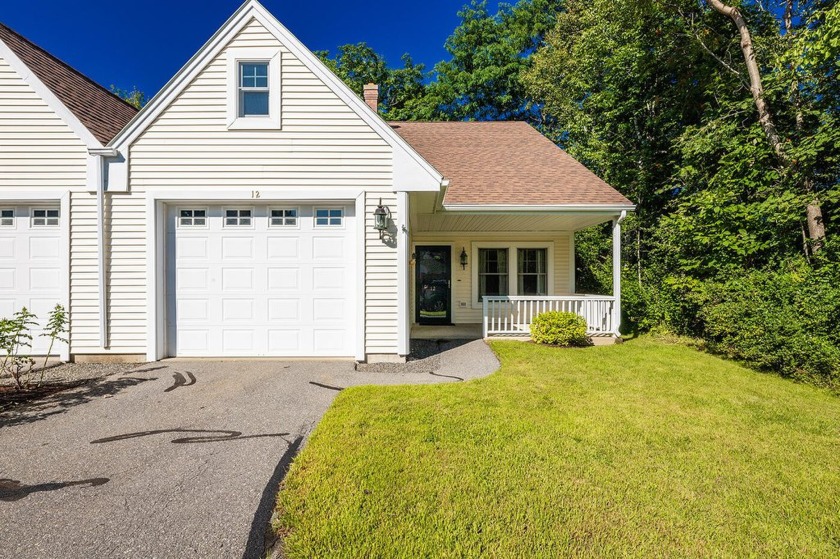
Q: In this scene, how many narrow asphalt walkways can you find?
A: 1